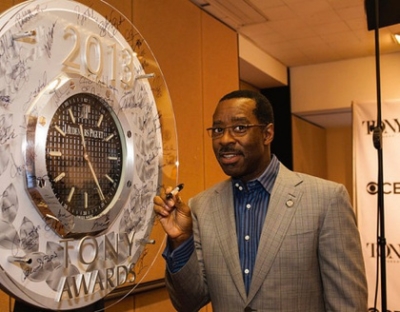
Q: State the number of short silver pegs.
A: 4